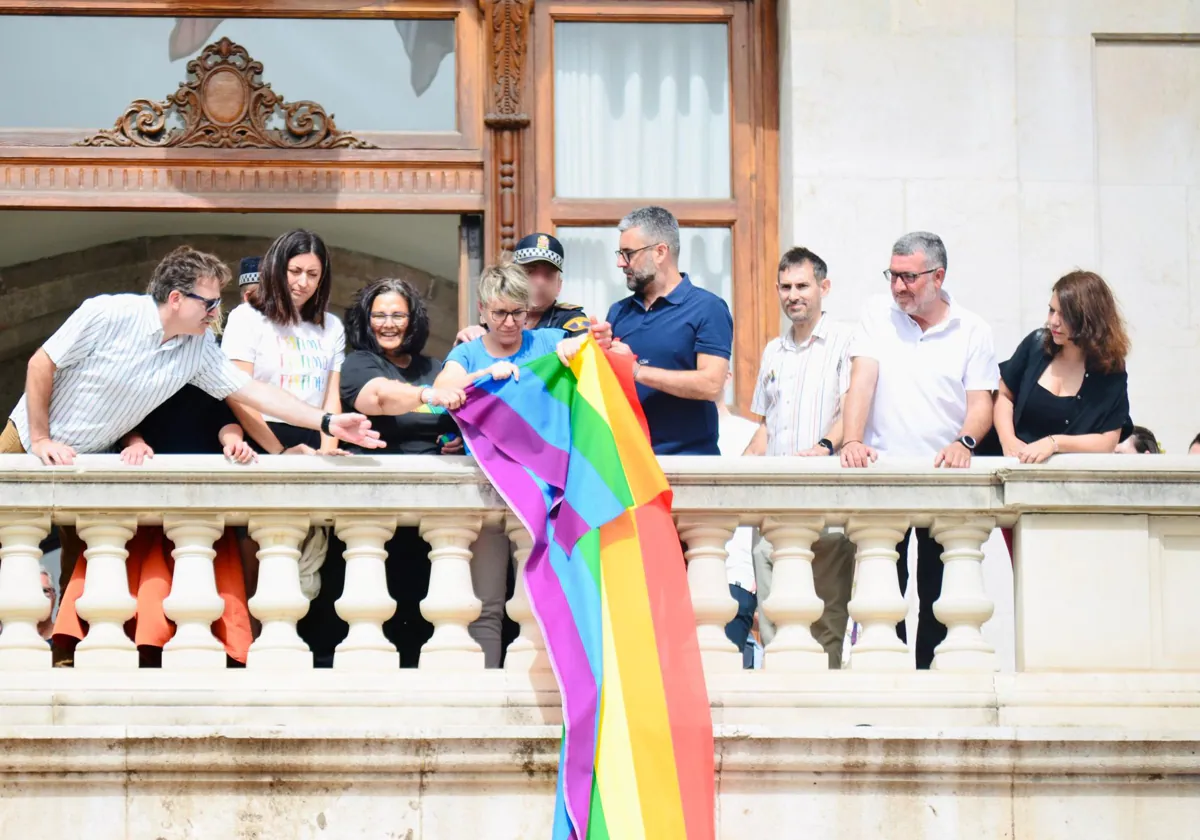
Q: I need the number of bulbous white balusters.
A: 11